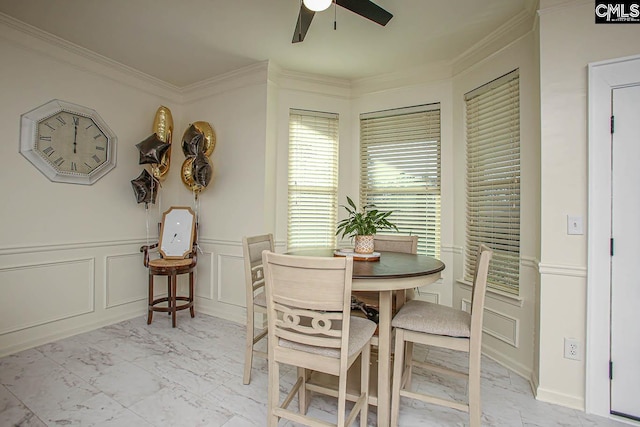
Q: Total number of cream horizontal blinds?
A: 3